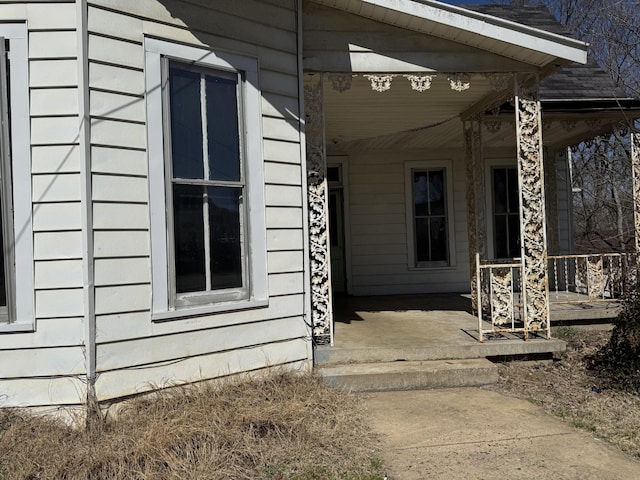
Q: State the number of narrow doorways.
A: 1